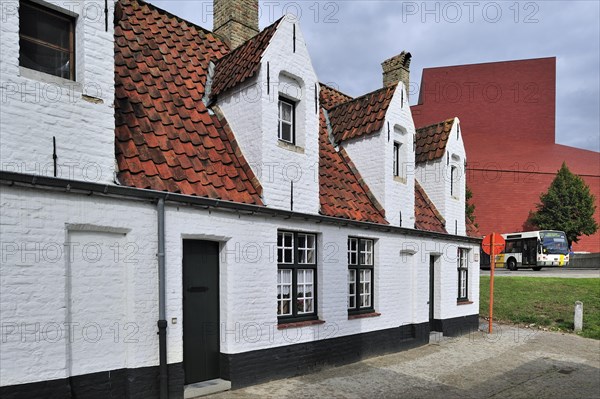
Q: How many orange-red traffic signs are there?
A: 1